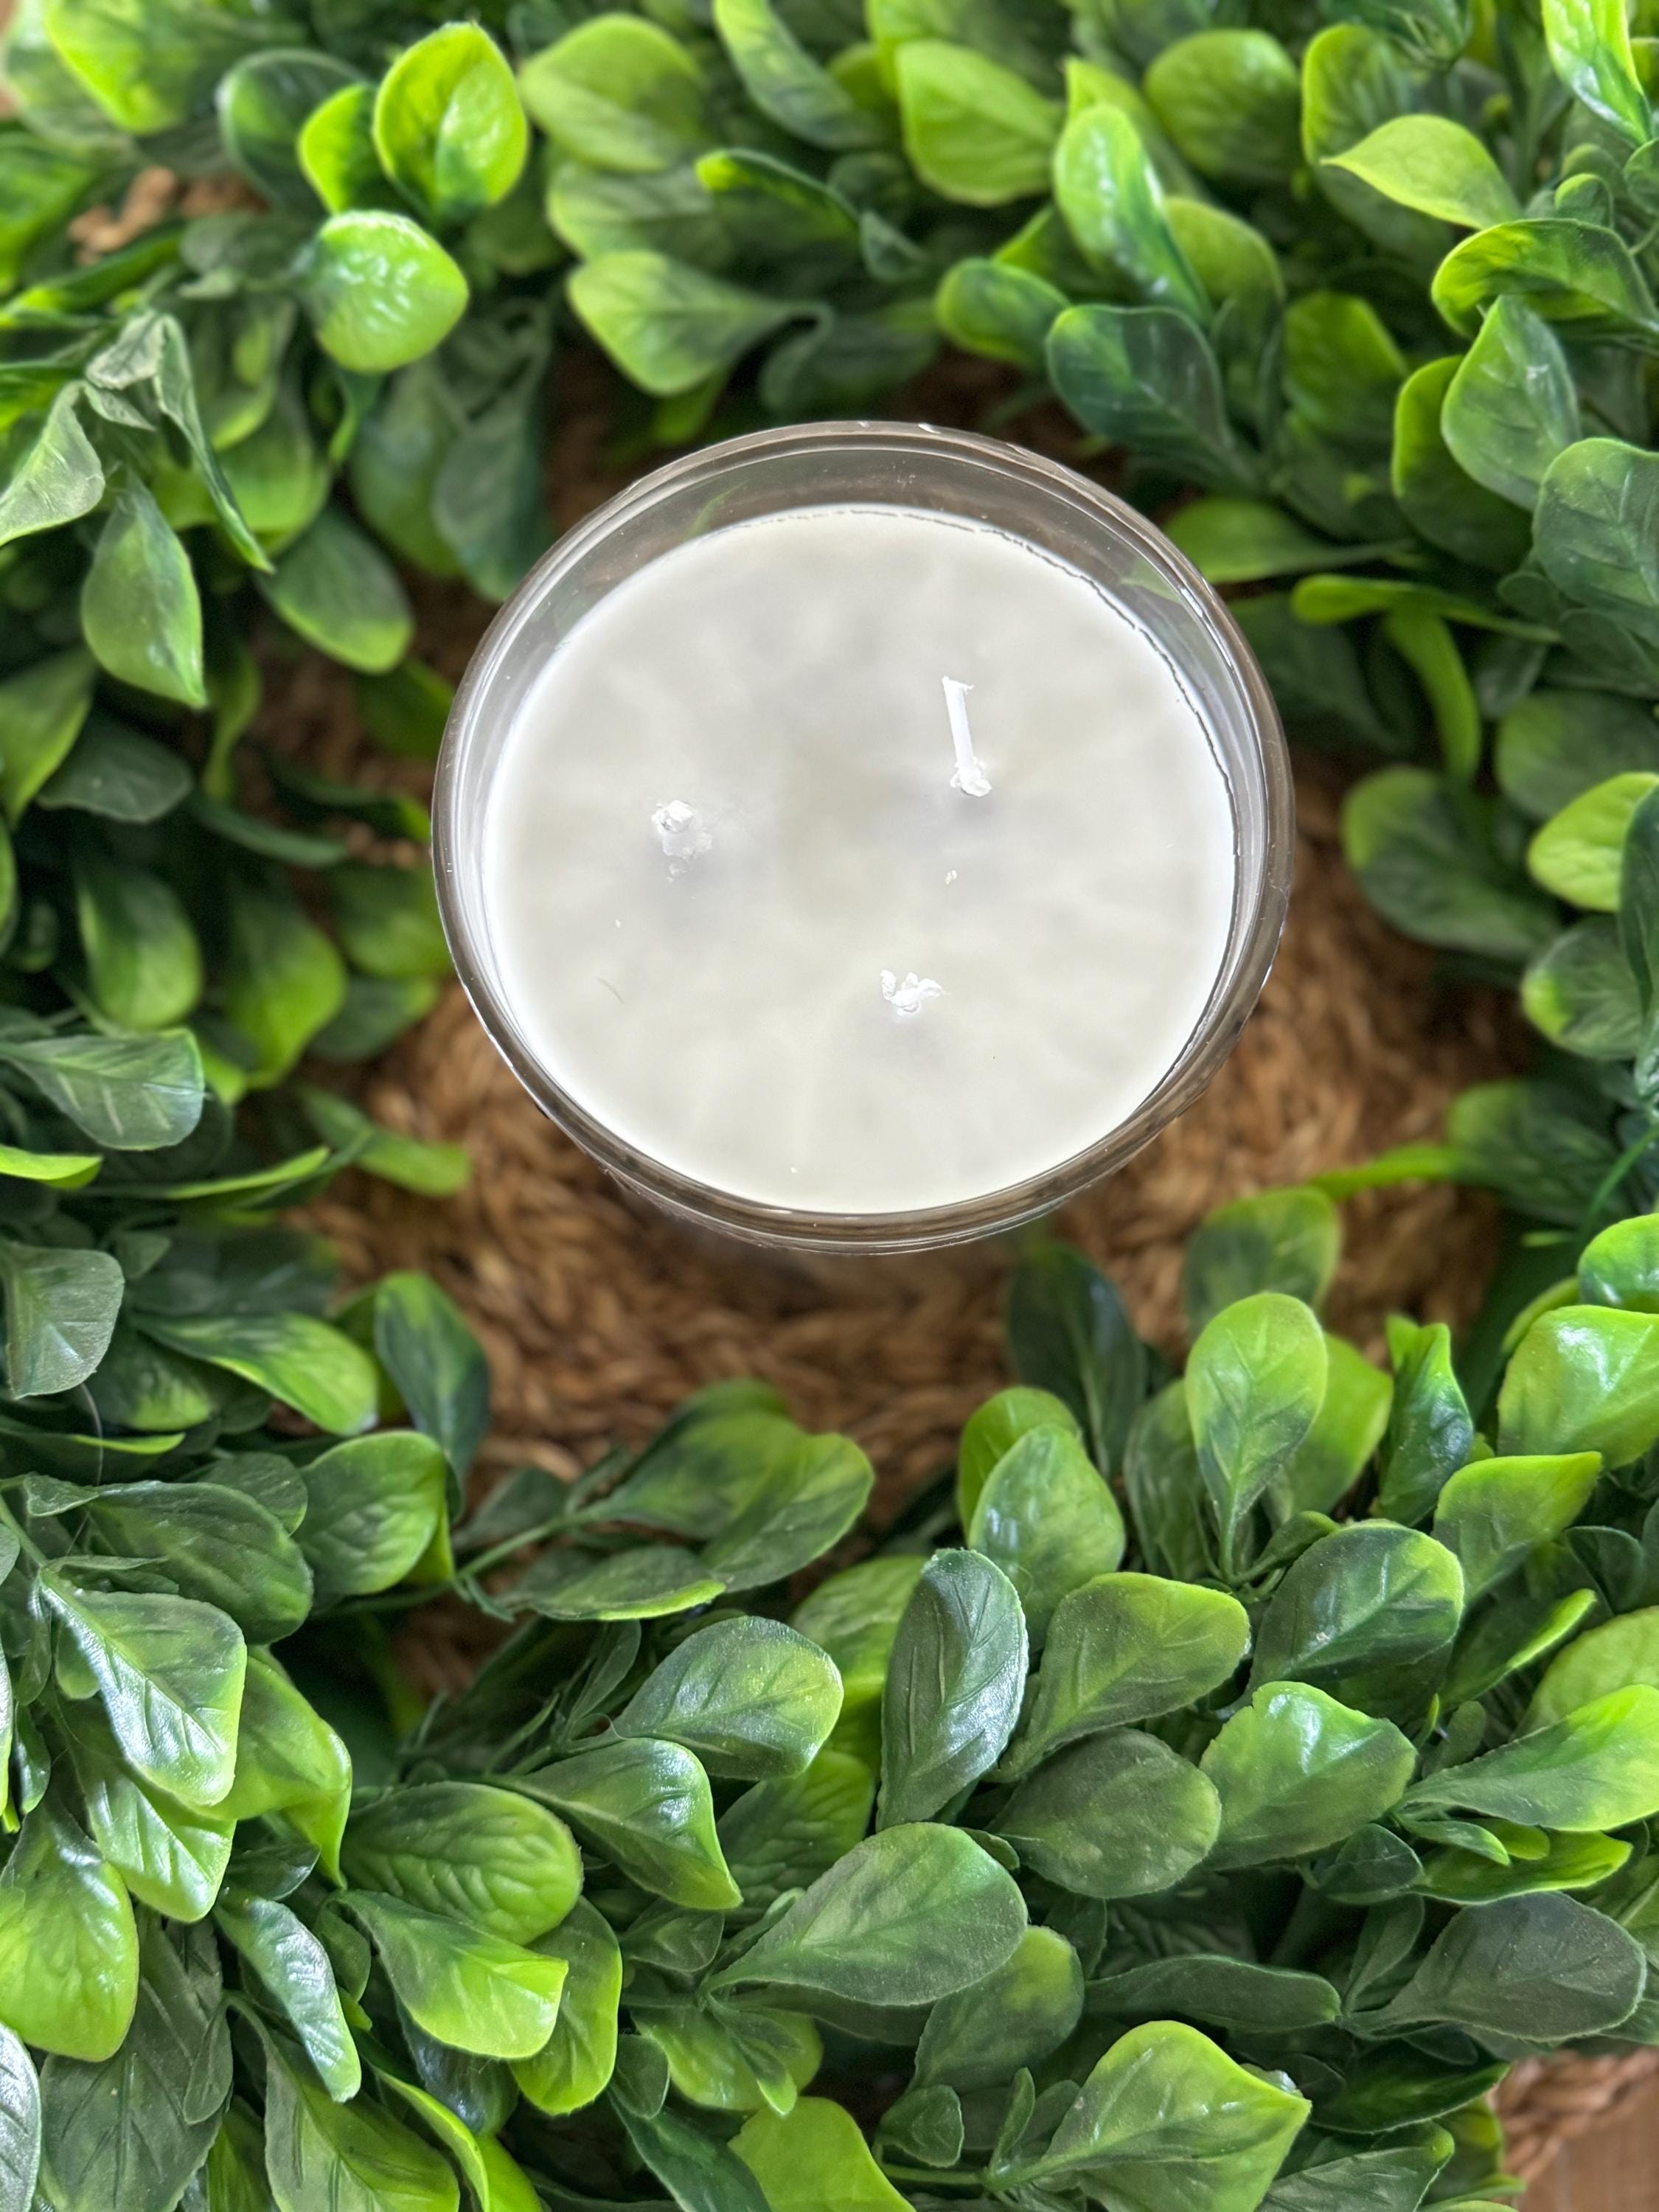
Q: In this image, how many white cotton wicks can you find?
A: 3